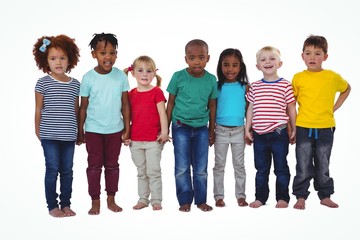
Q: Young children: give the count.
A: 7